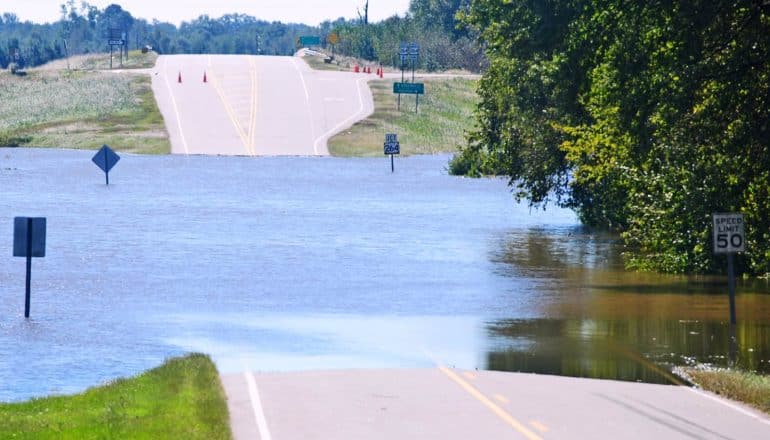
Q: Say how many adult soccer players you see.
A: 0